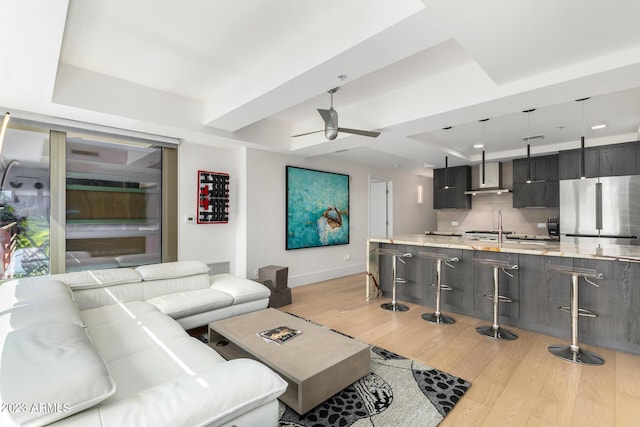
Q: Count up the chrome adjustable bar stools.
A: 4